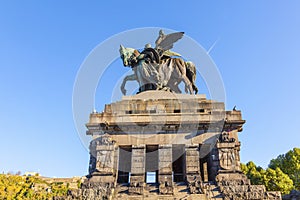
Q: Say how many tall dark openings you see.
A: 4